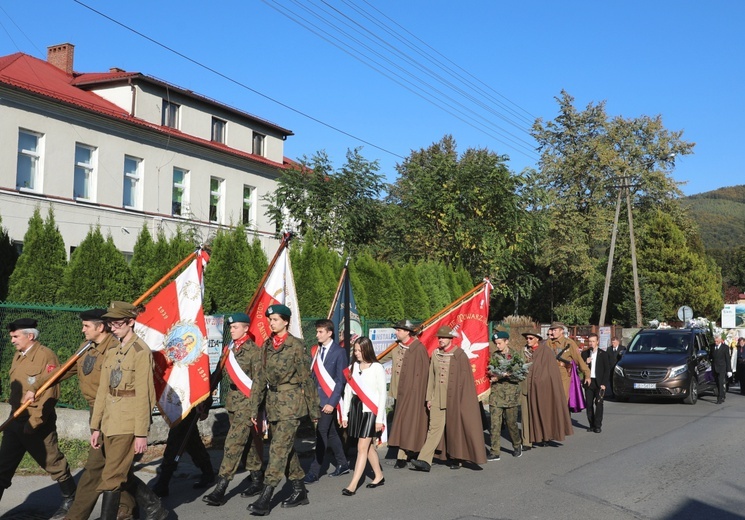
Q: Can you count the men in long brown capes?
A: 3